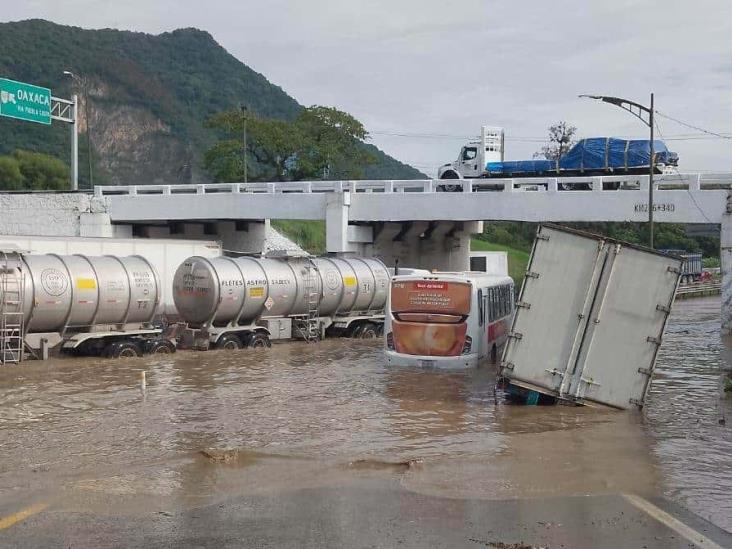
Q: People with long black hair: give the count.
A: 0